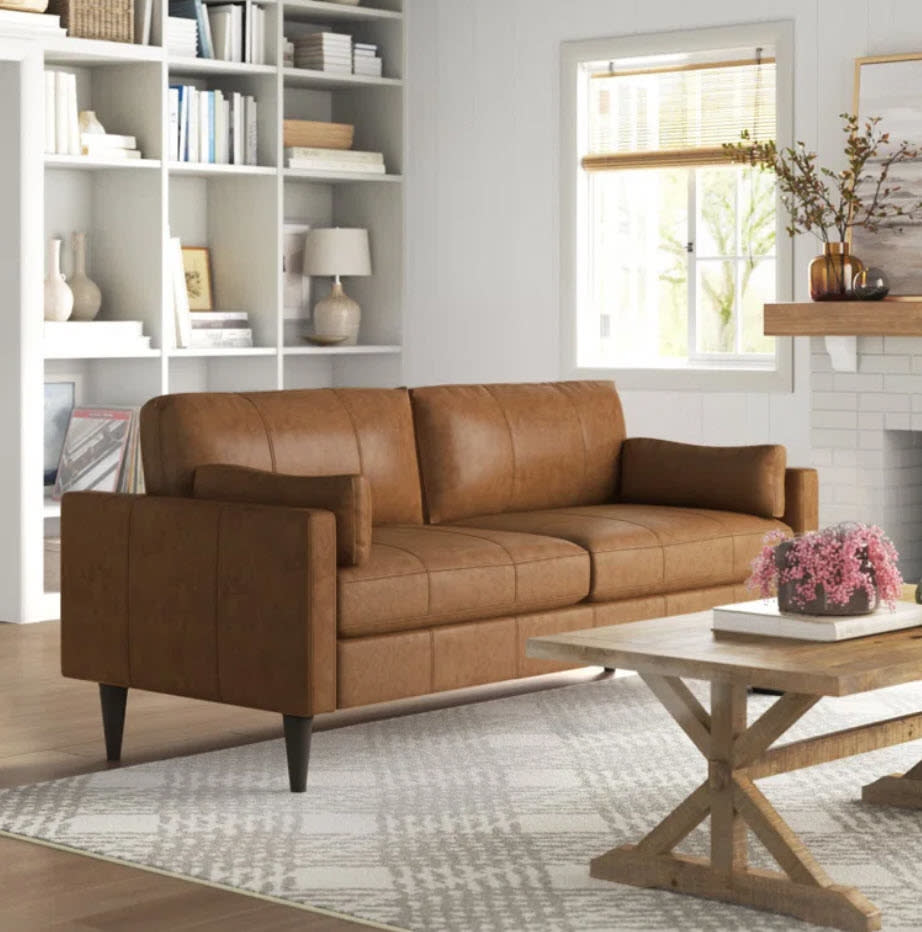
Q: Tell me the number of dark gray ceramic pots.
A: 1